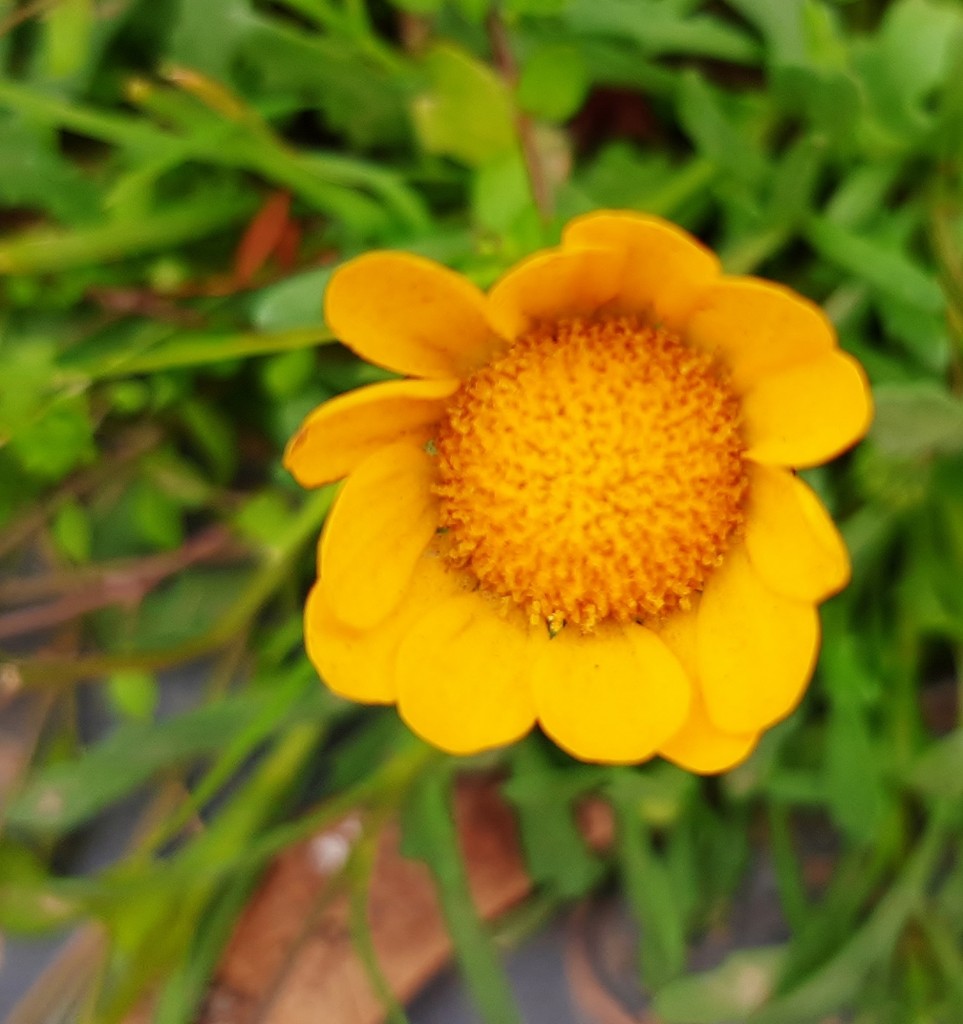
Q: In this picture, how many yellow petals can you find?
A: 13